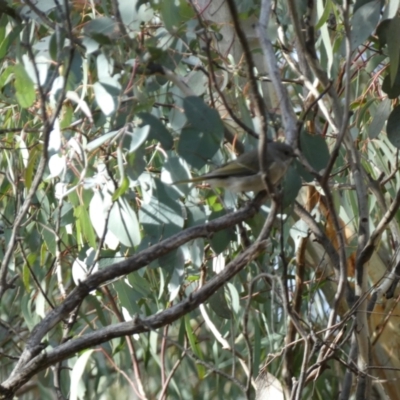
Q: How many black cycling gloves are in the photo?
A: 0